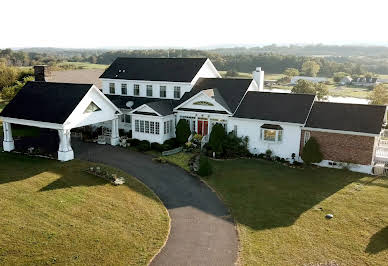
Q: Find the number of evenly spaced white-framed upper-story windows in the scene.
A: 6